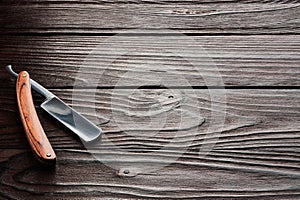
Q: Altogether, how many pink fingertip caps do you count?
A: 0